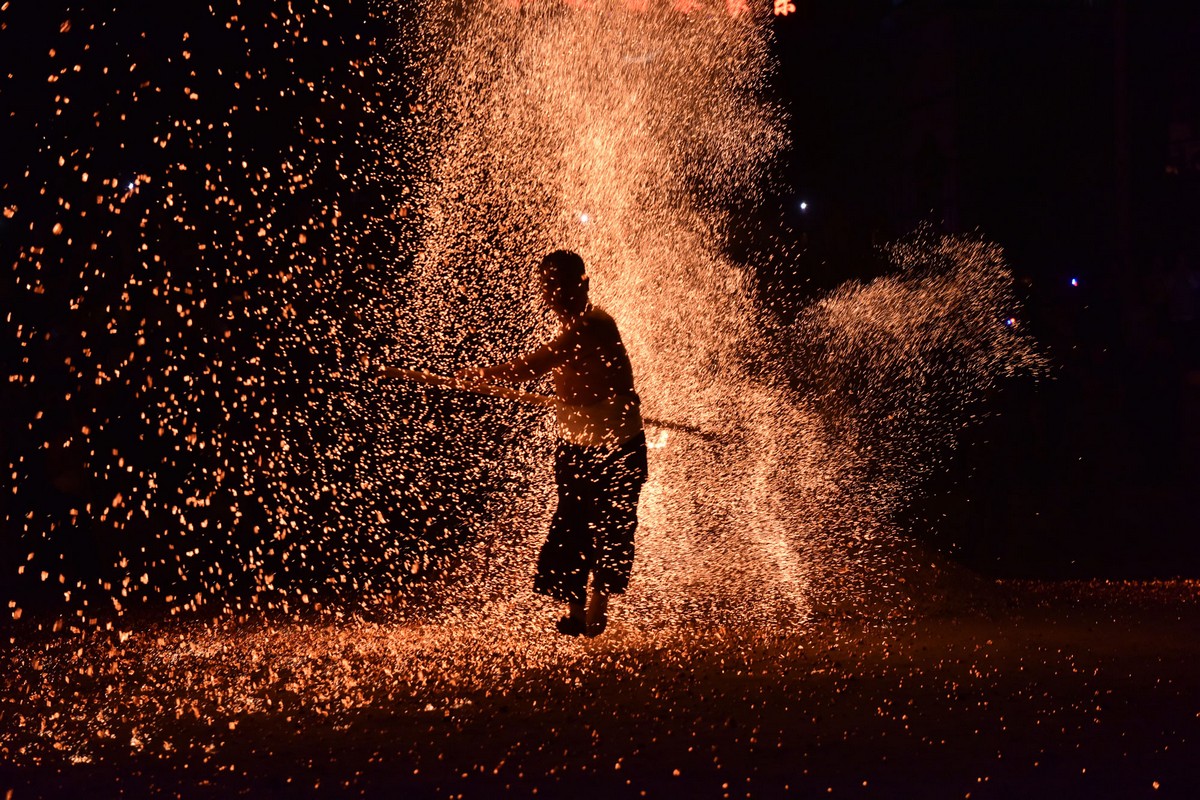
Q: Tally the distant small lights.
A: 5